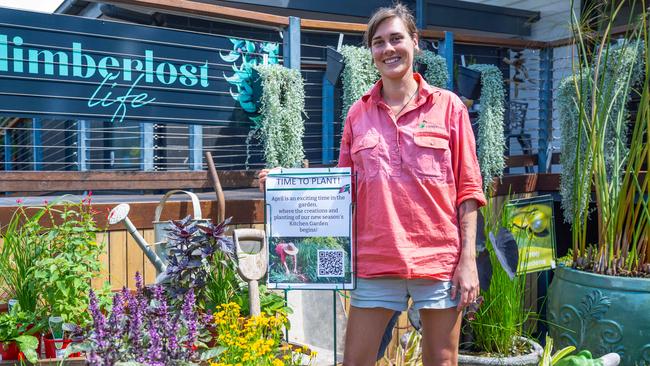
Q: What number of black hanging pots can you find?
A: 2